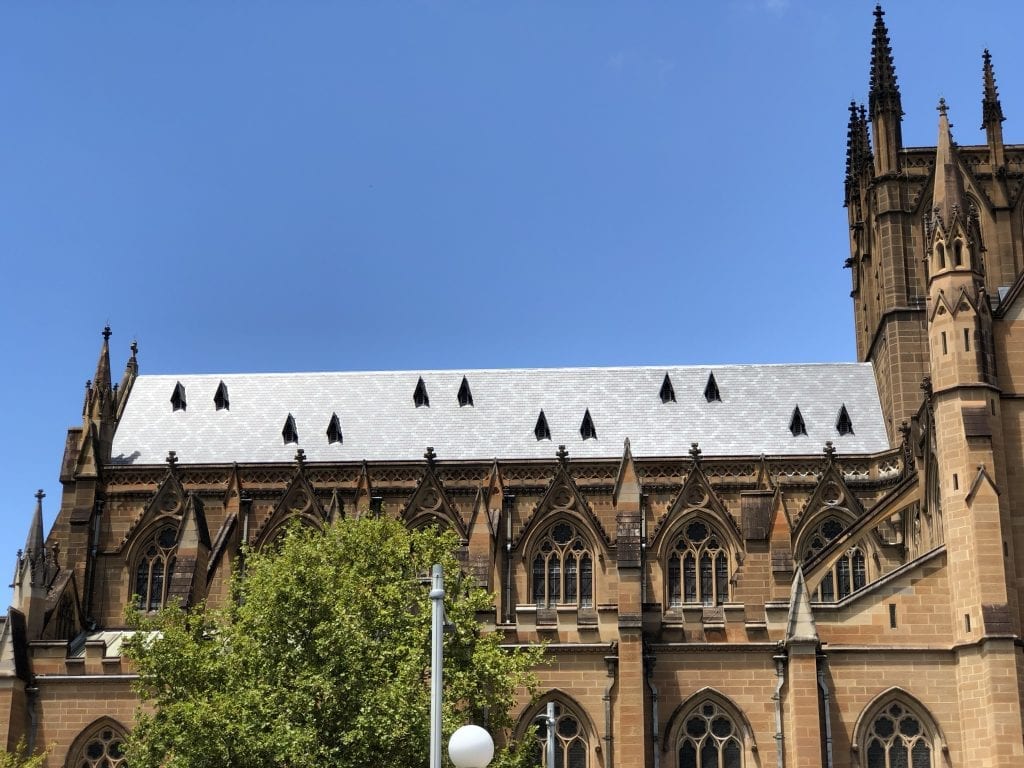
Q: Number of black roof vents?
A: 12